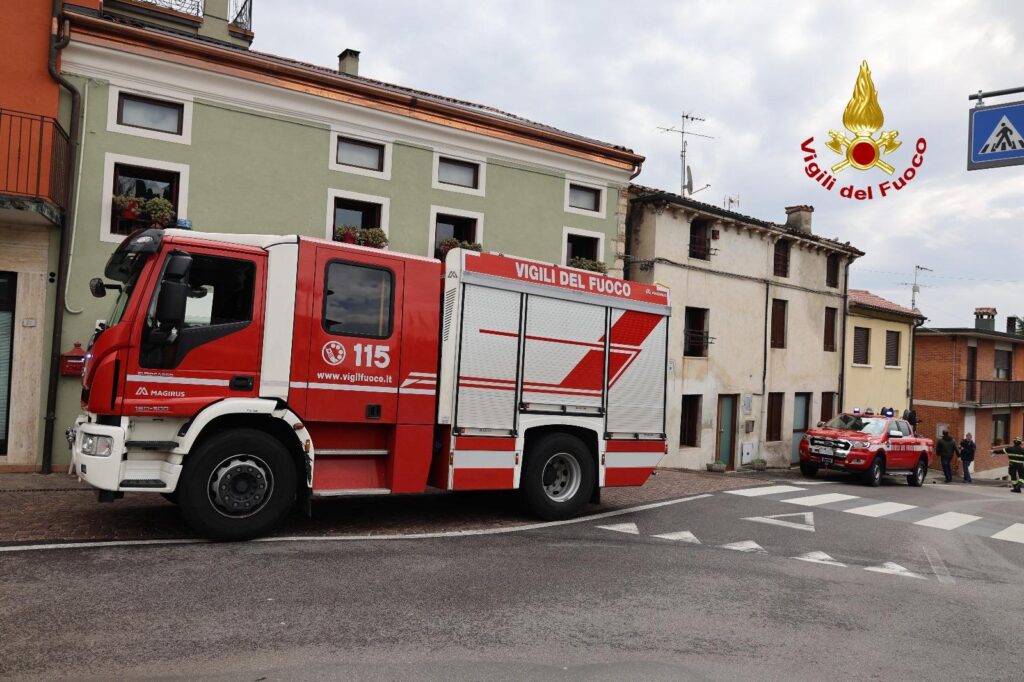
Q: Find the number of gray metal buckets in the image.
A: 0